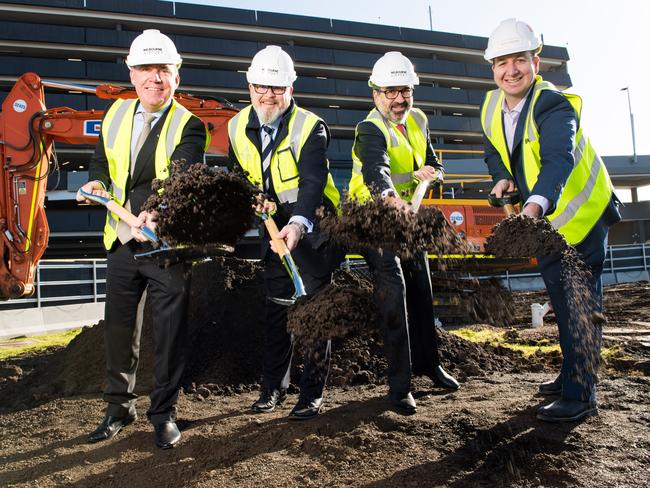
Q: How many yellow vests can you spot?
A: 4